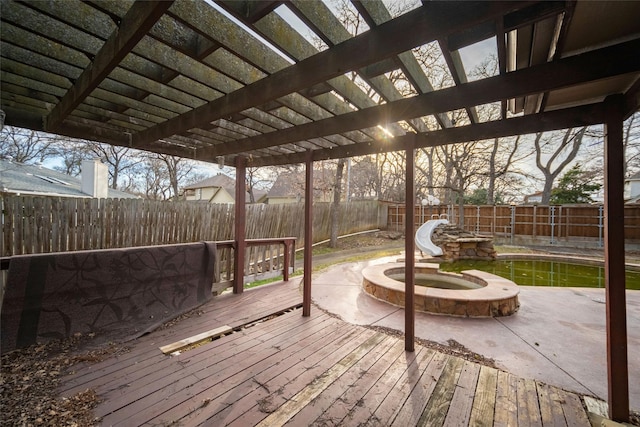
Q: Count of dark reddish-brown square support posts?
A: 4